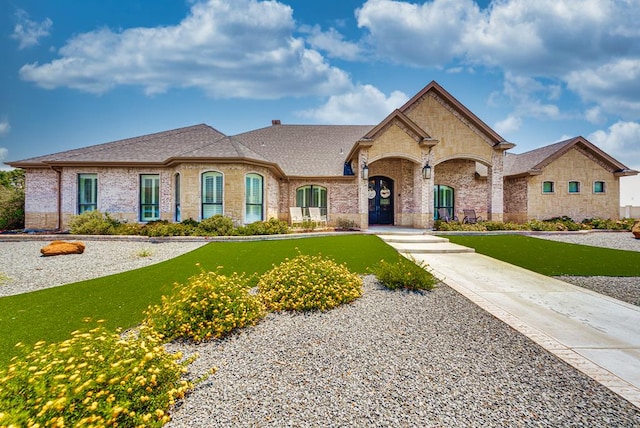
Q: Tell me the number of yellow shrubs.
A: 3